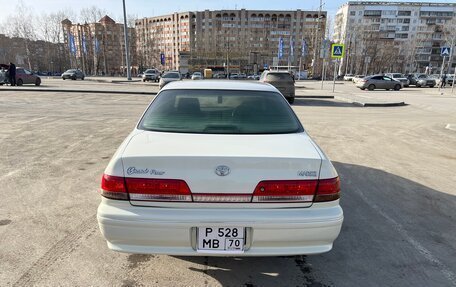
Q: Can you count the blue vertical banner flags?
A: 6